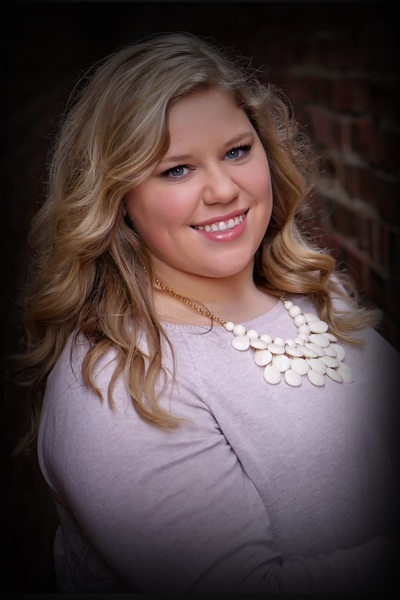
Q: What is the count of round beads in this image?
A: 12